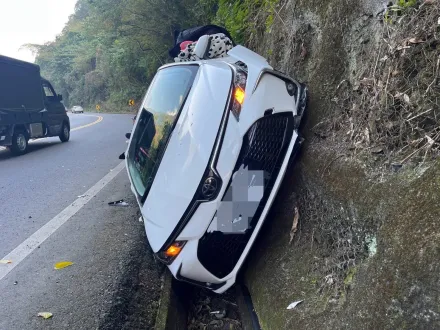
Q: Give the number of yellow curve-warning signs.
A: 2